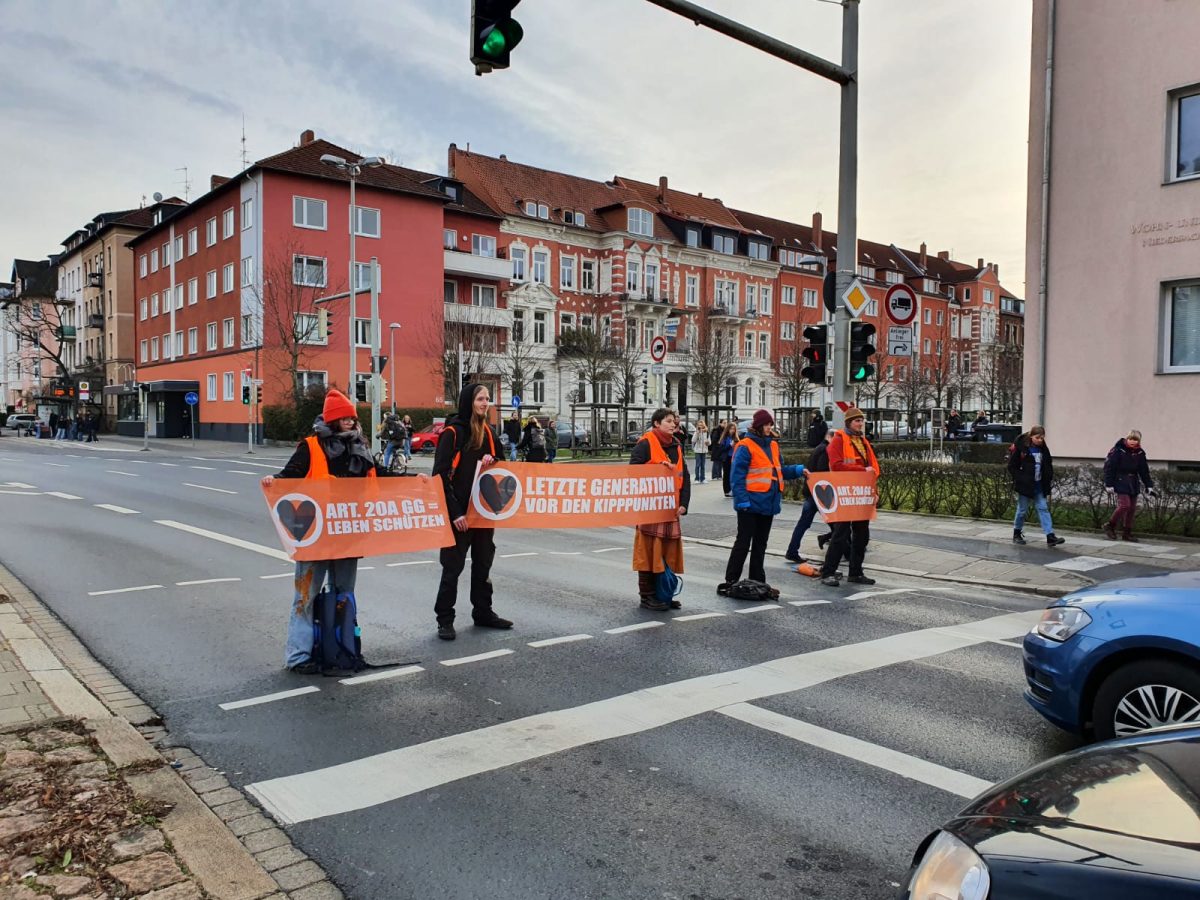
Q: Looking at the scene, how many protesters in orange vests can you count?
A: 5